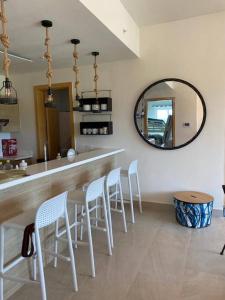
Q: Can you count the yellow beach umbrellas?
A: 0